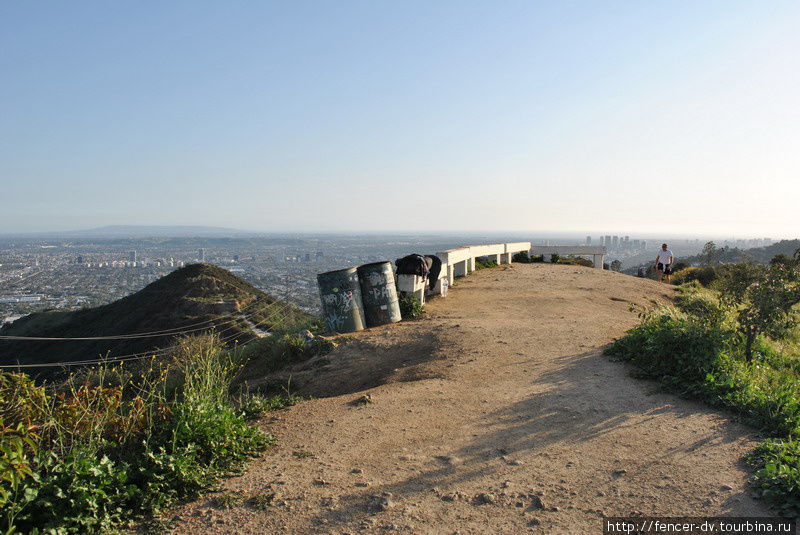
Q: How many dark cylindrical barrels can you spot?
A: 2